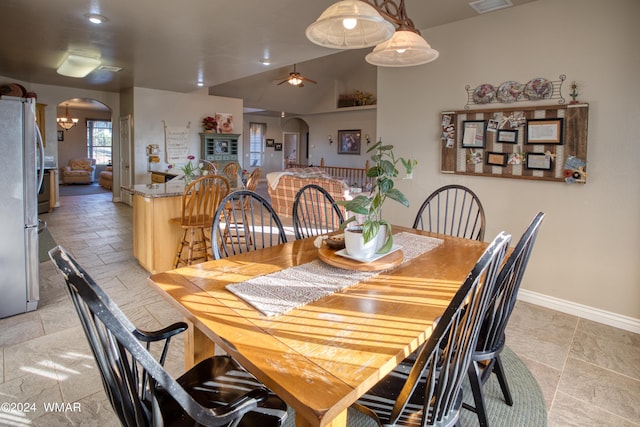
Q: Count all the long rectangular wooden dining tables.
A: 1